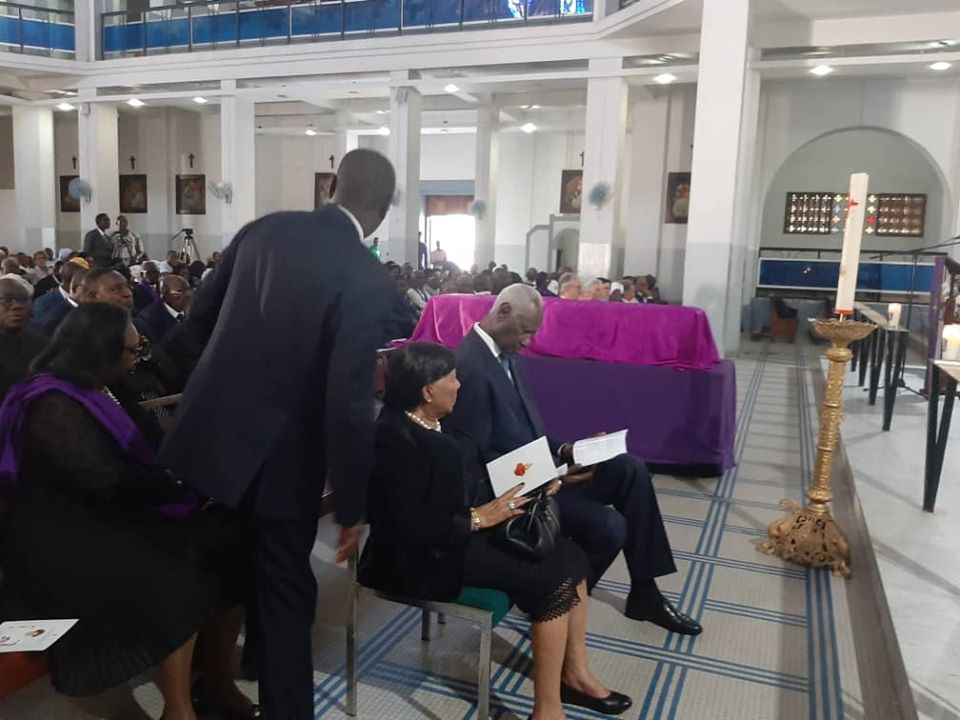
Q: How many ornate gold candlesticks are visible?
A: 1